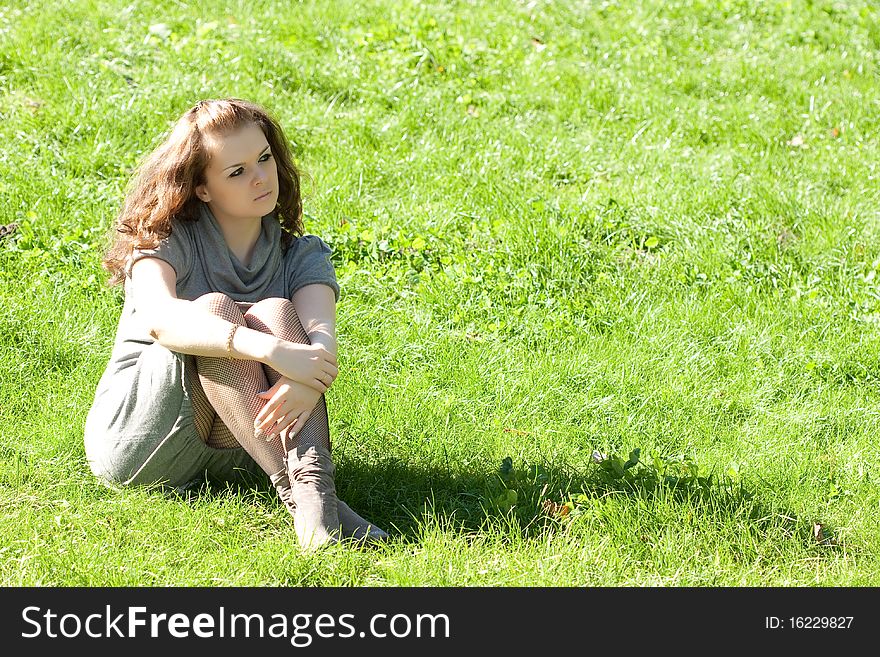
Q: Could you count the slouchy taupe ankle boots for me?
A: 2